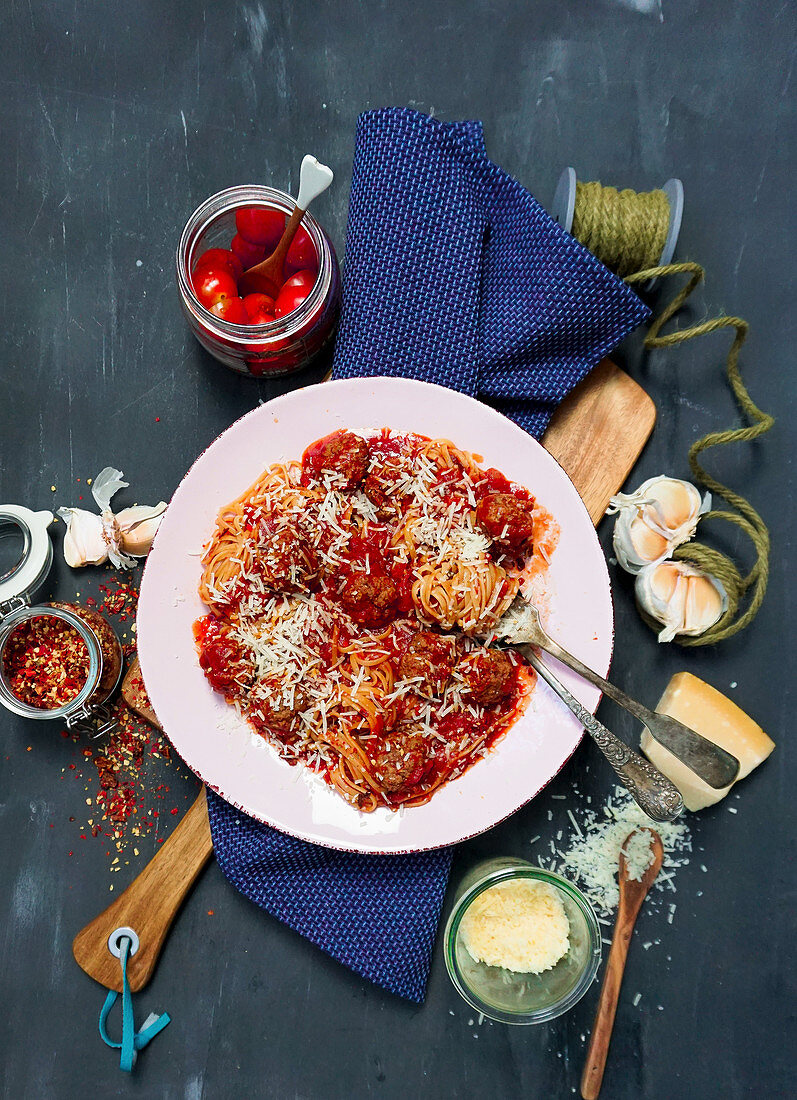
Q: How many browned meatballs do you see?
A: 10